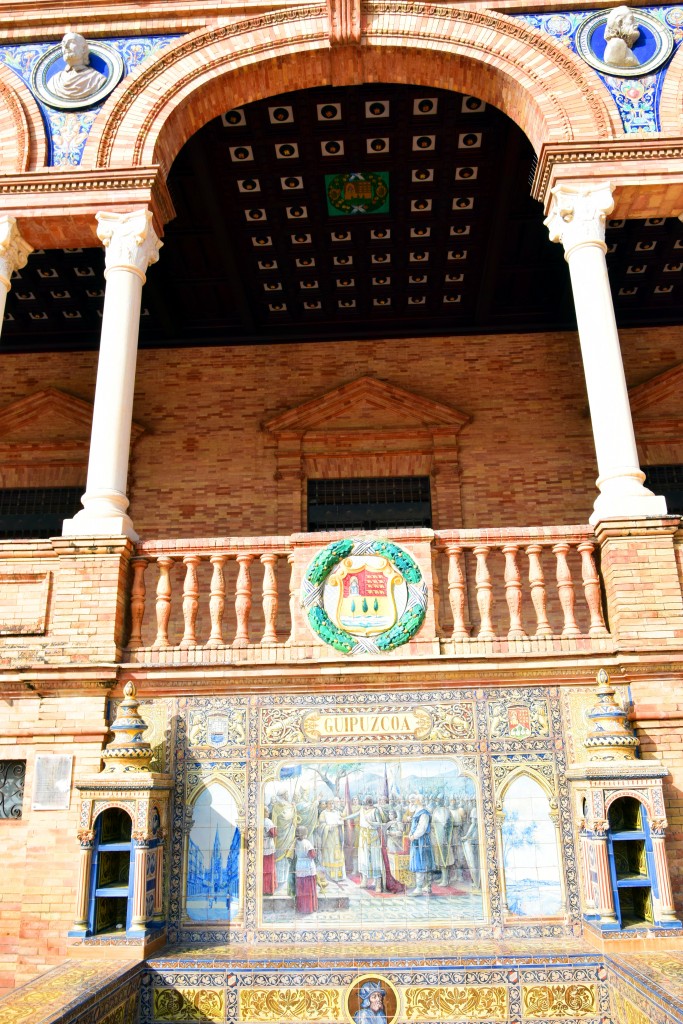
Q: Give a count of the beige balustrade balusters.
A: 14